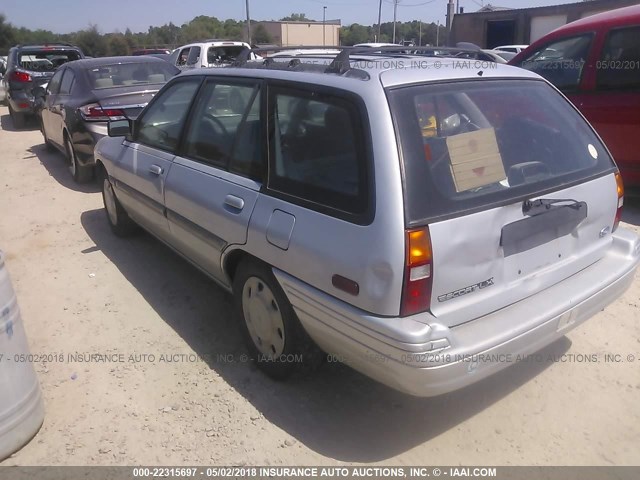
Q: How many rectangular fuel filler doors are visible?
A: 1